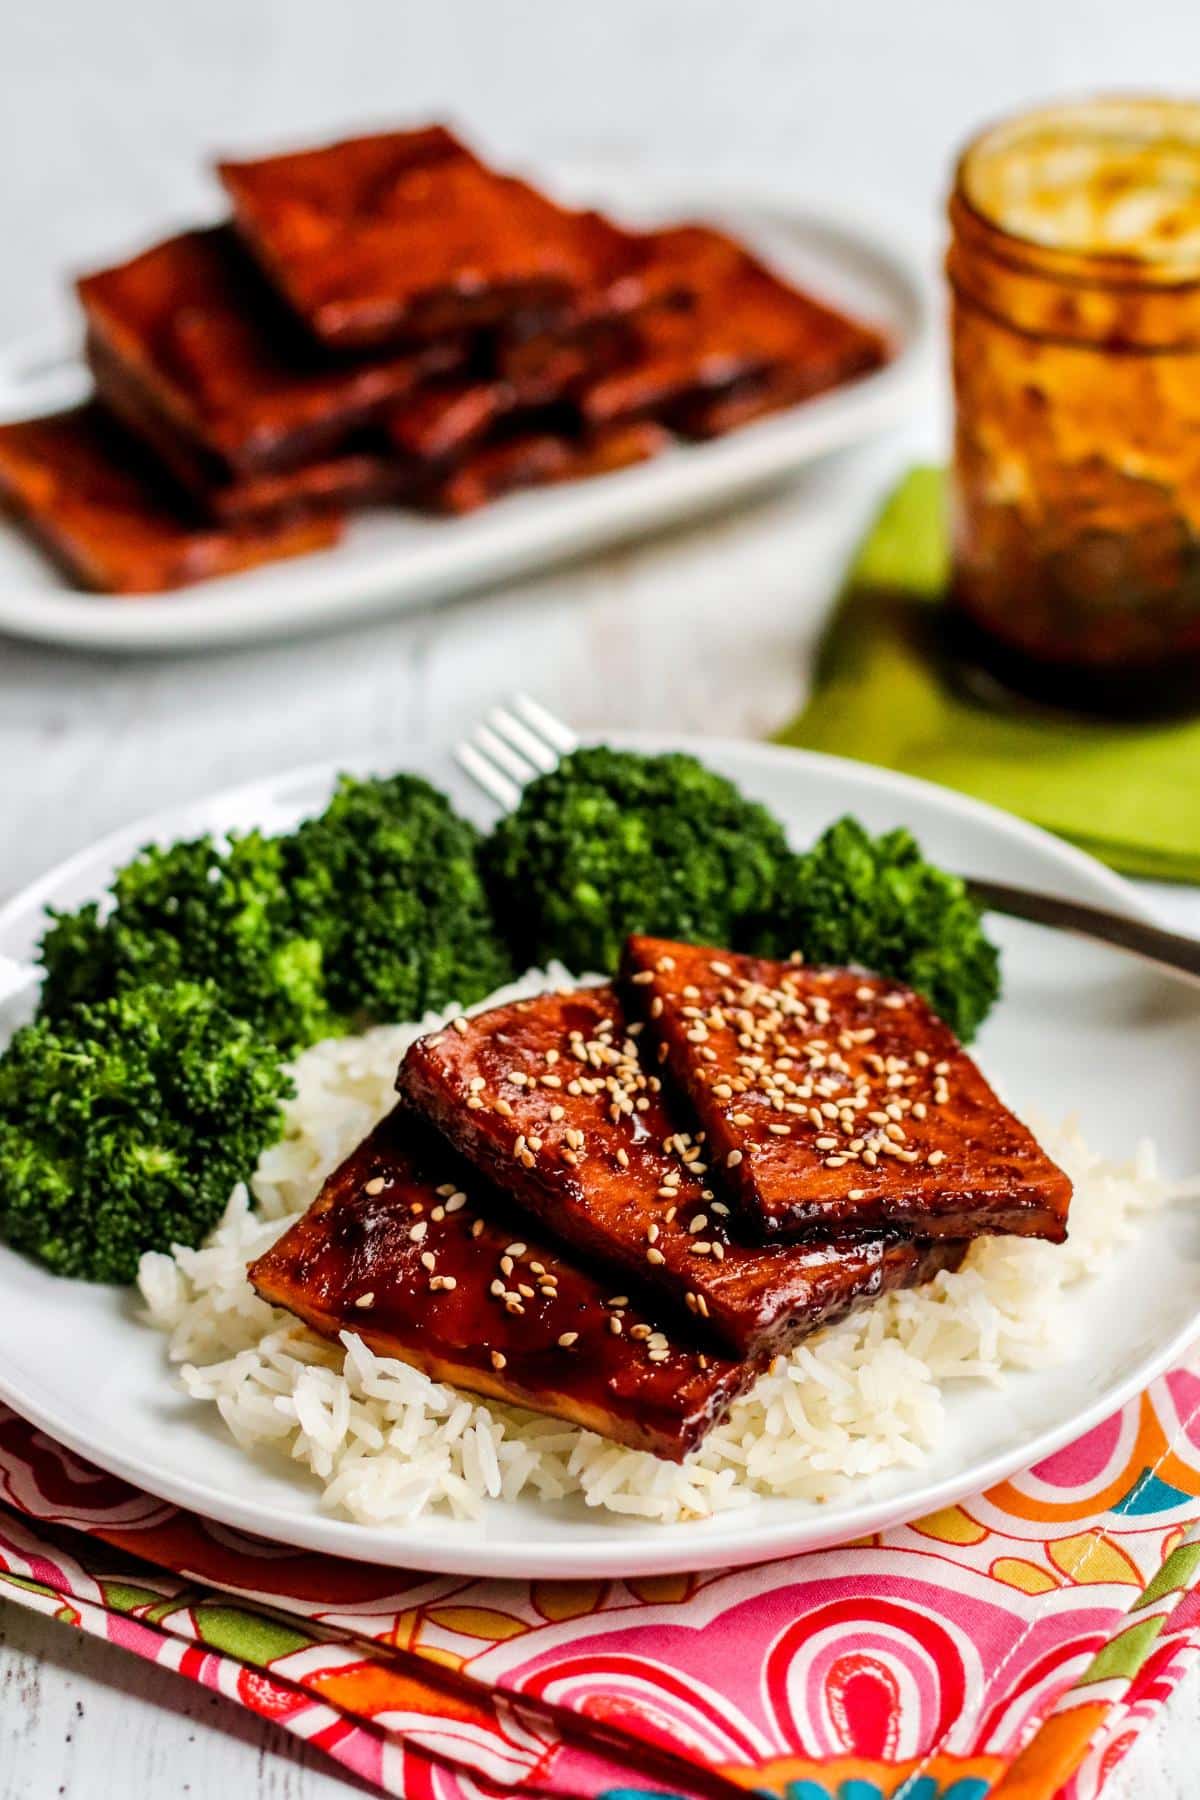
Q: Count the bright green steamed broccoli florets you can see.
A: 5